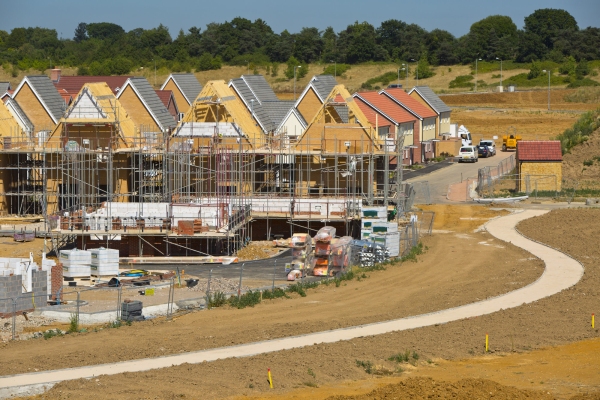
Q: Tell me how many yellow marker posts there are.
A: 3